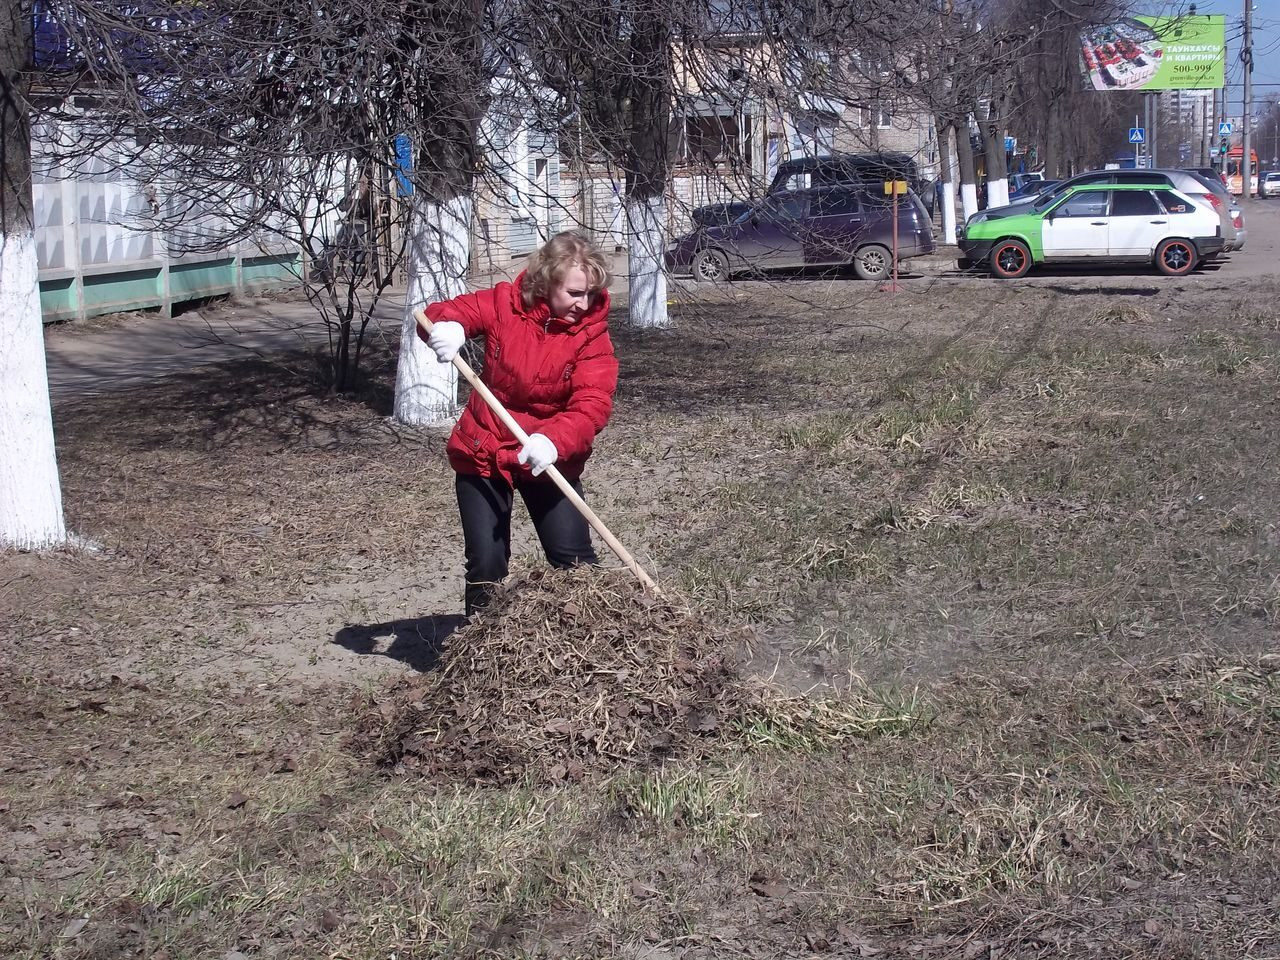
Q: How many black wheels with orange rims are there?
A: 2